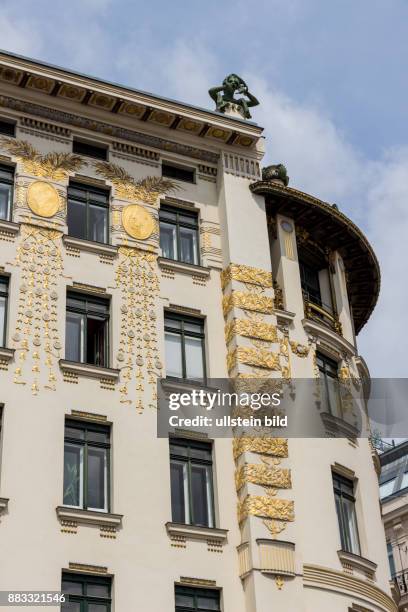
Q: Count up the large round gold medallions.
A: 2